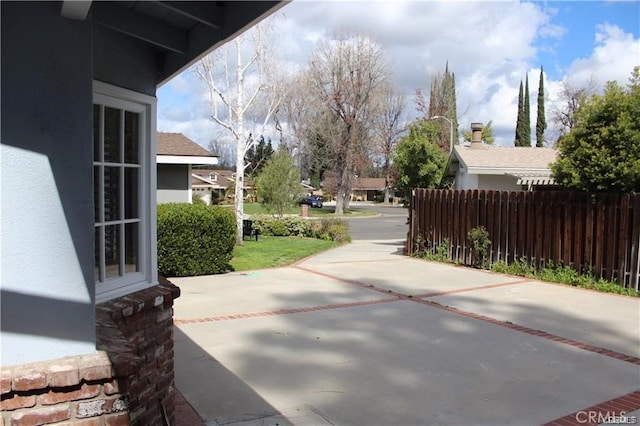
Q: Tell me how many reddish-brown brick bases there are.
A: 1